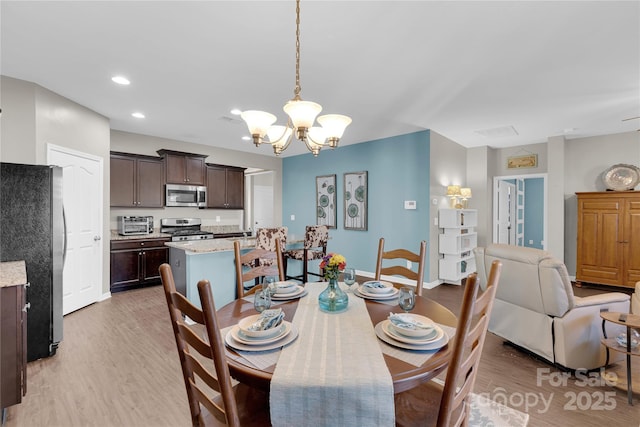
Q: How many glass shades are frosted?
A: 5